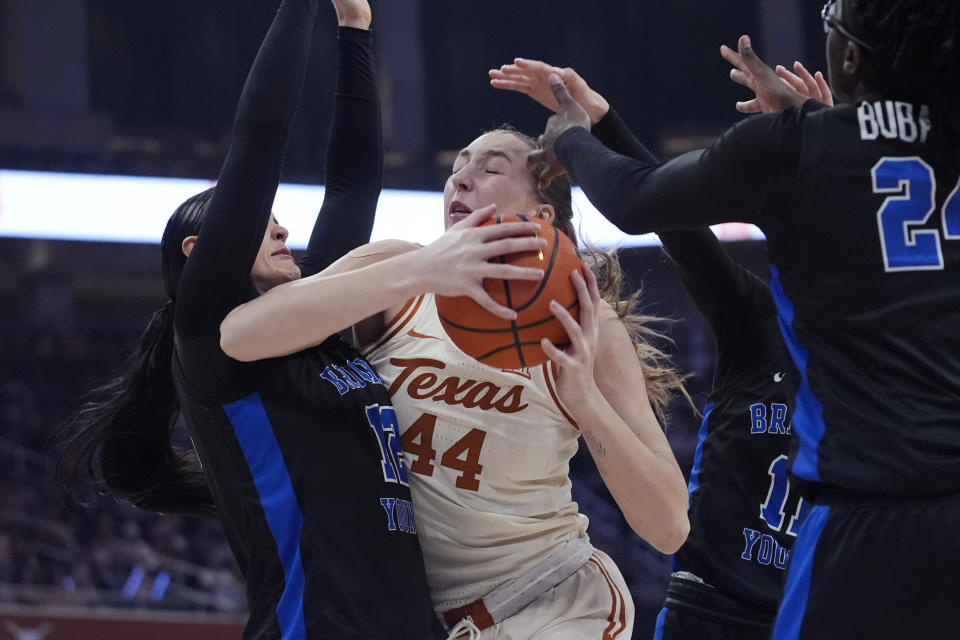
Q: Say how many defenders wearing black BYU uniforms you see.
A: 3